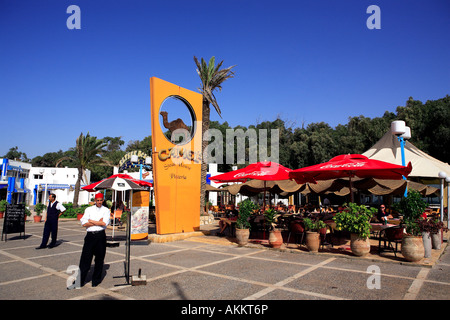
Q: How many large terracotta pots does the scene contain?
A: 5